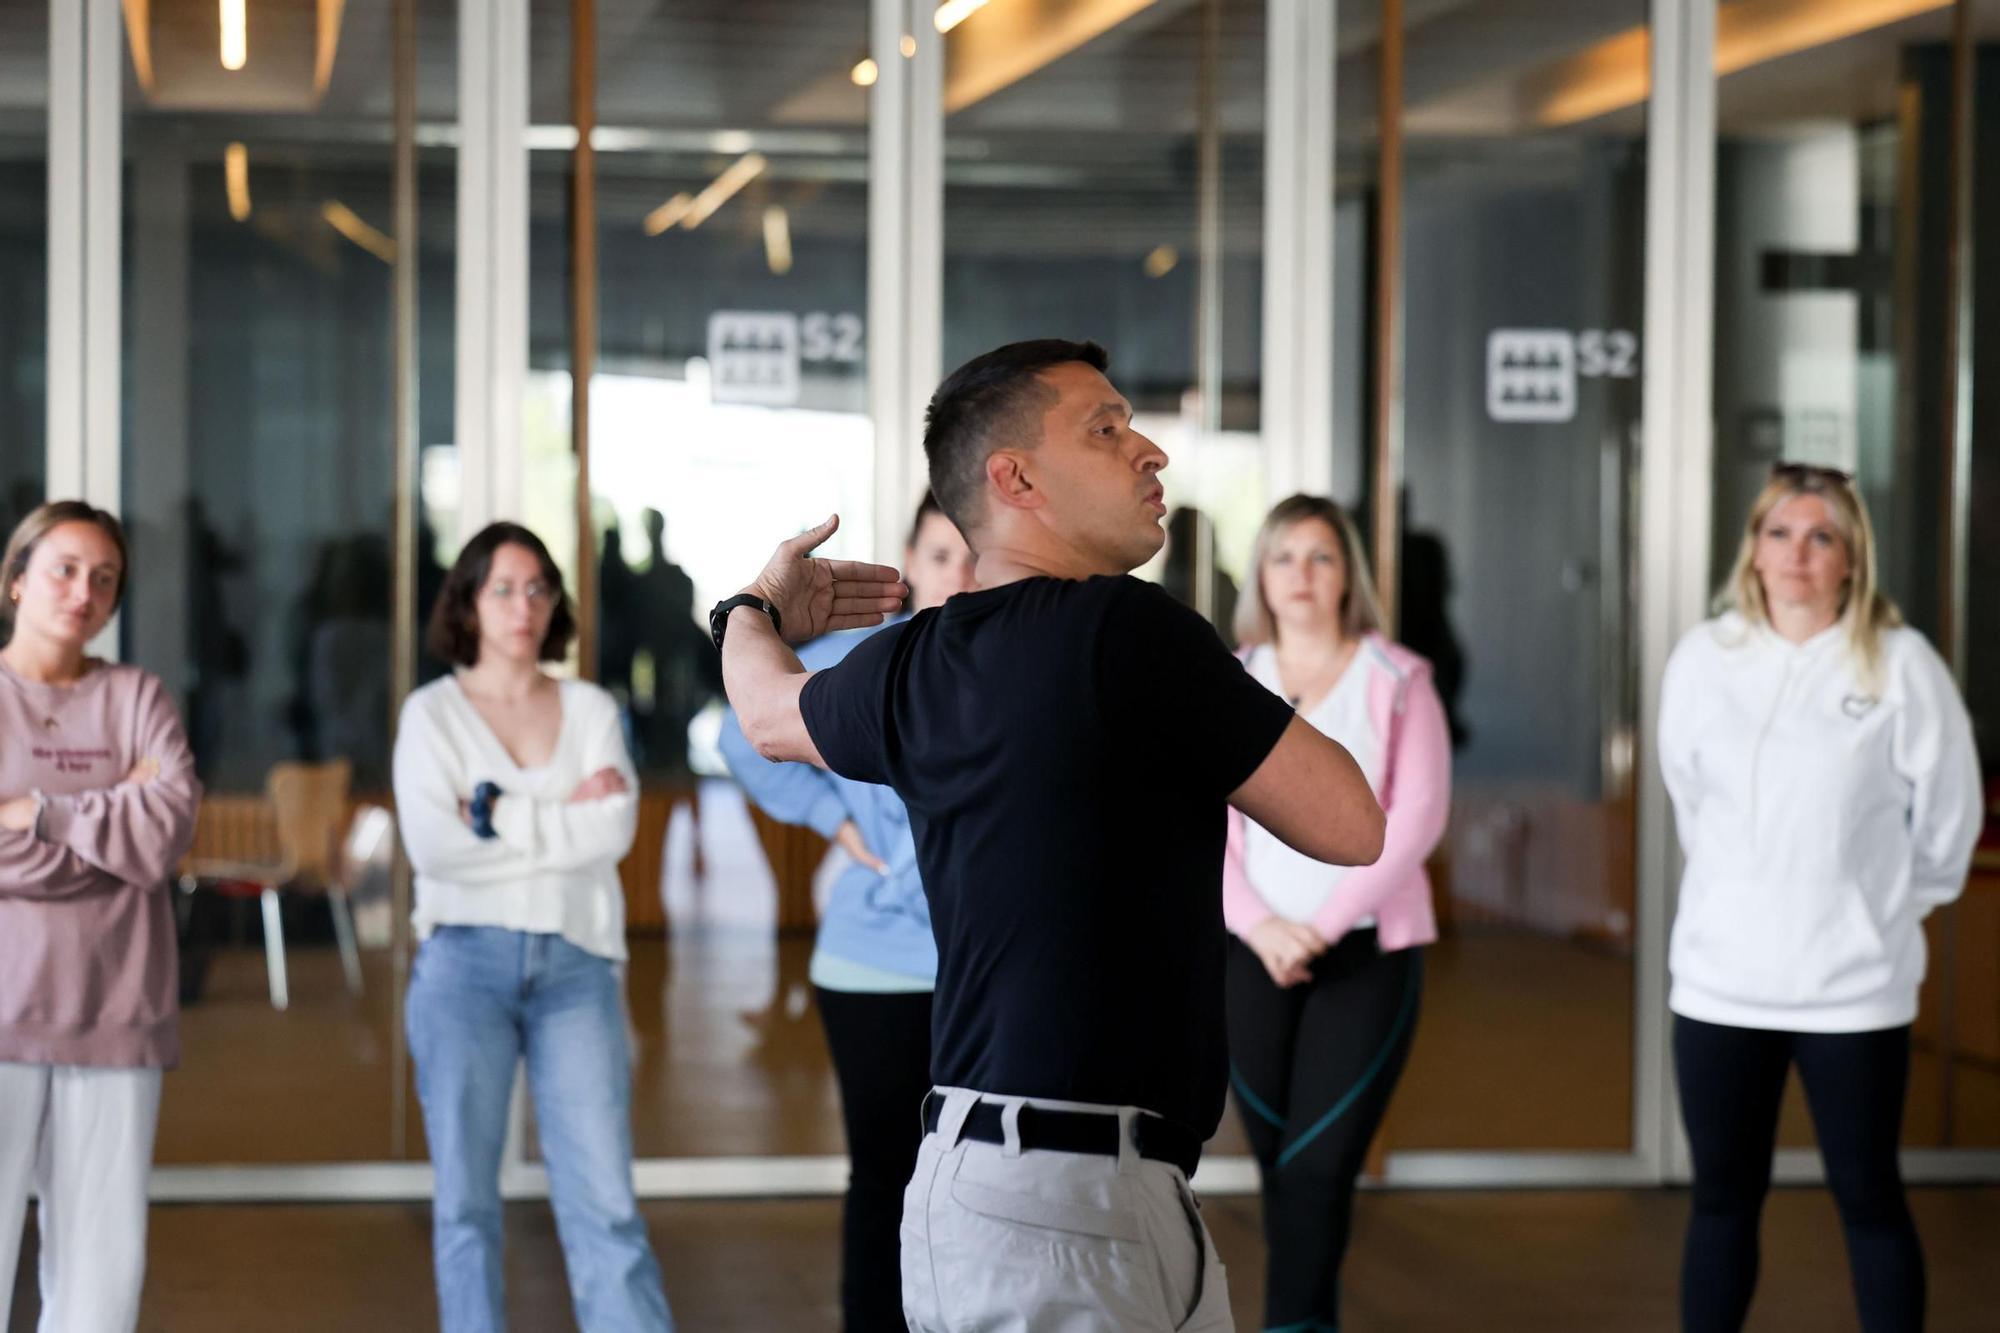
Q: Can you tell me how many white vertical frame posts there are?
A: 5